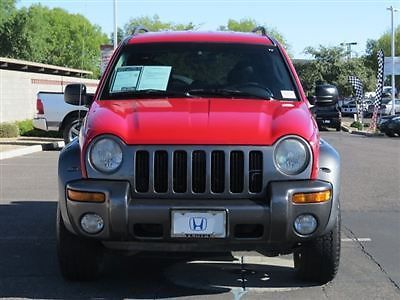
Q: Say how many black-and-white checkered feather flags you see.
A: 2